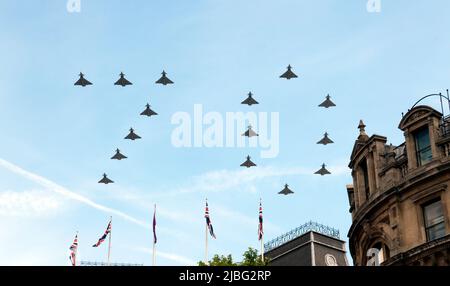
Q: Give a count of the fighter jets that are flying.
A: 15